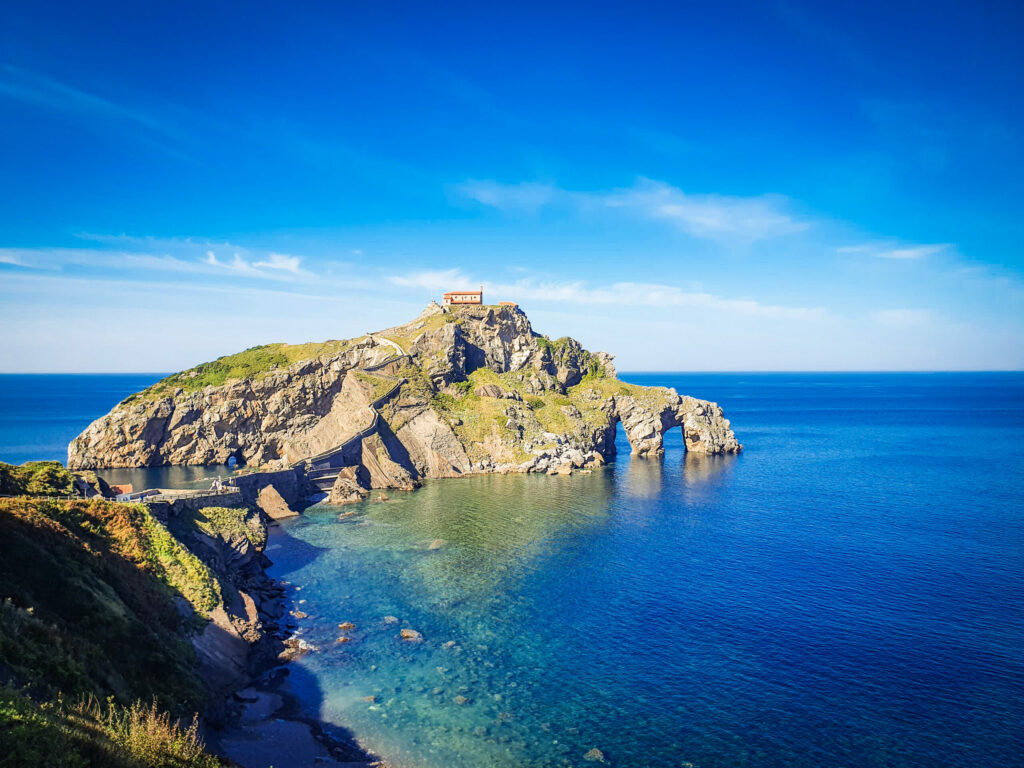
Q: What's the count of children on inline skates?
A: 0